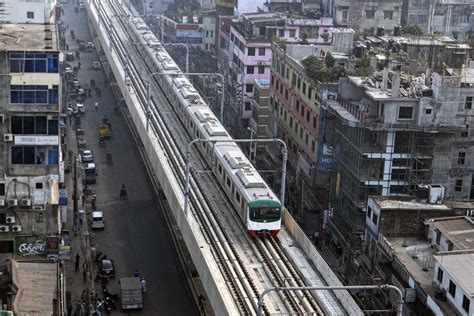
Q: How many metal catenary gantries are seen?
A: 5